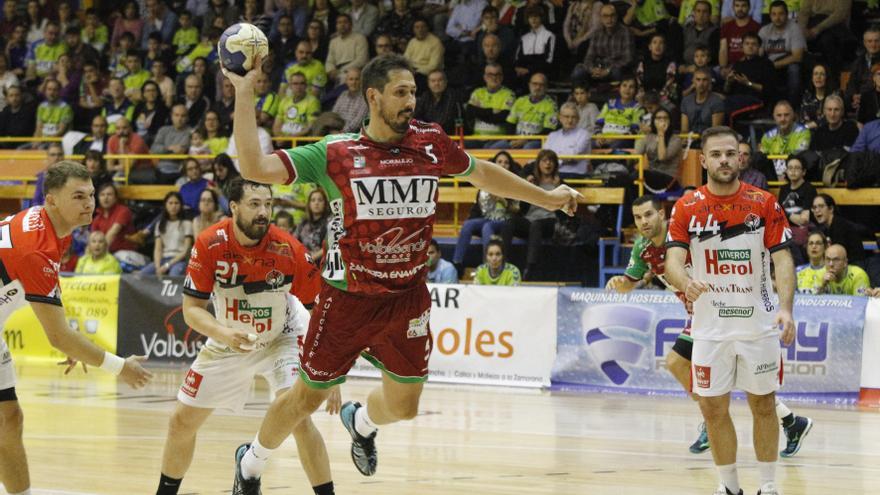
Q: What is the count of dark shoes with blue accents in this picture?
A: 4